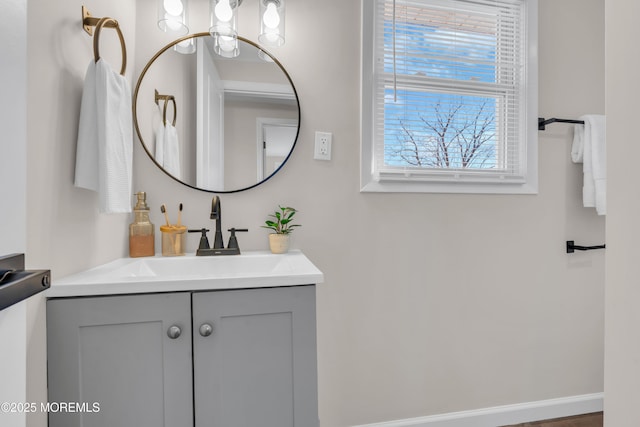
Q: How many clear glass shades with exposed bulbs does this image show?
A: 3